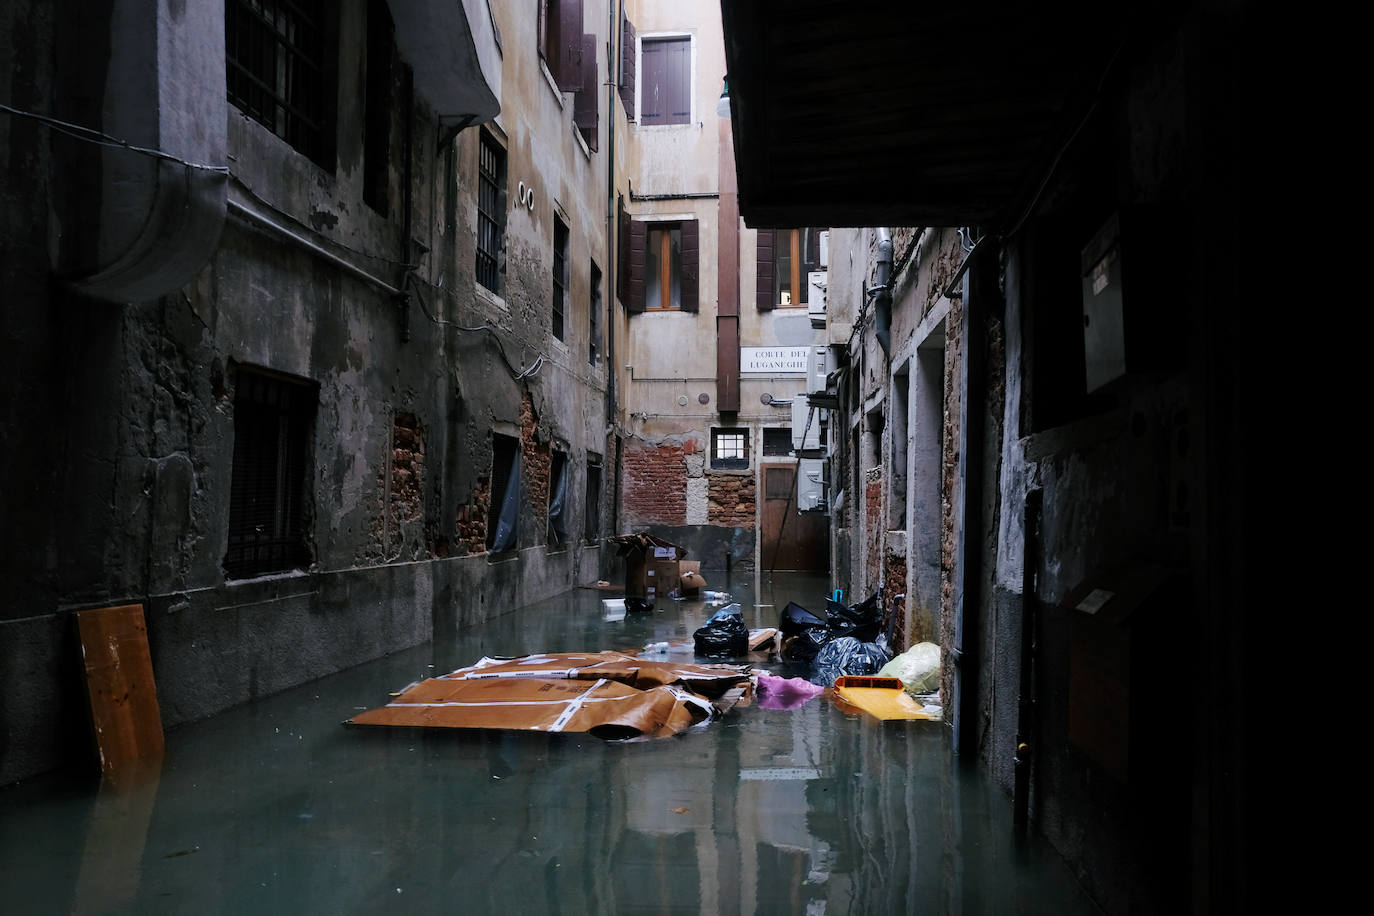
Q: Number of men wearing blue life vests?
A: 0